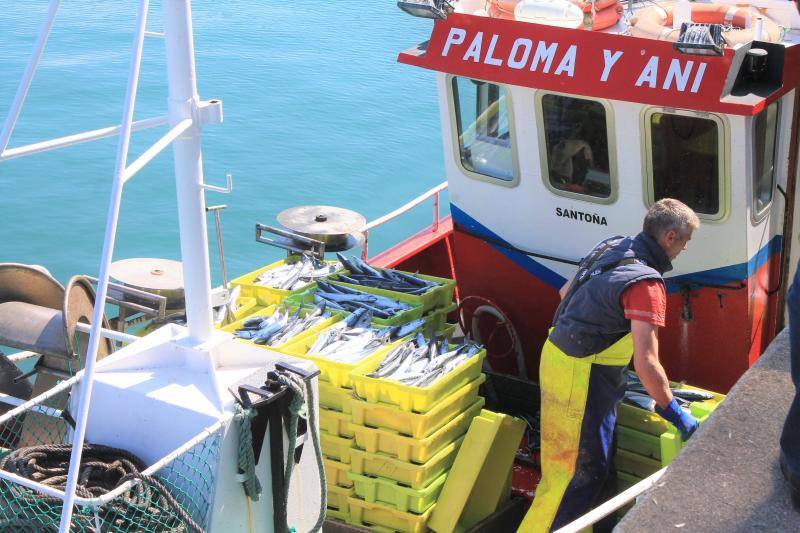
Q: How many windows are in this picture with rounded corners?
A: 4